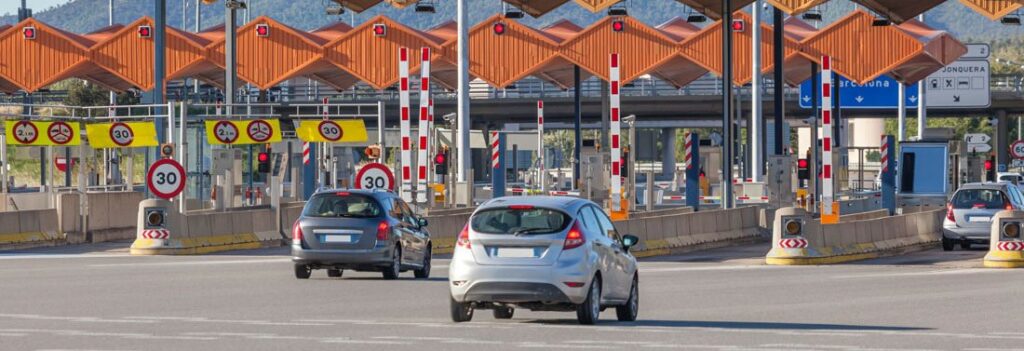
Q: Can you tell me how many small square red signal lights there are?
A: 7